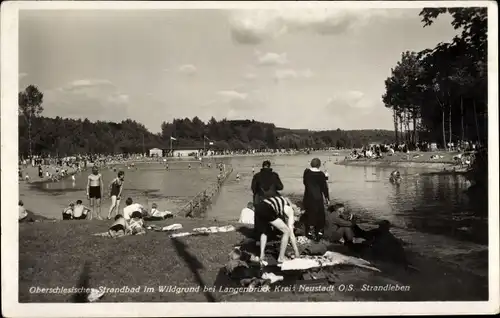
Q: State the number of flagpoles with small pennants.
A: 2